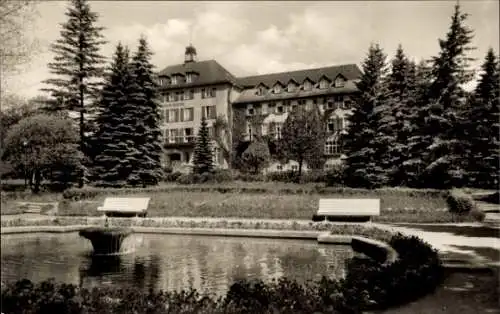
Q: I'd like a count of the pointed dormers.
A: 6